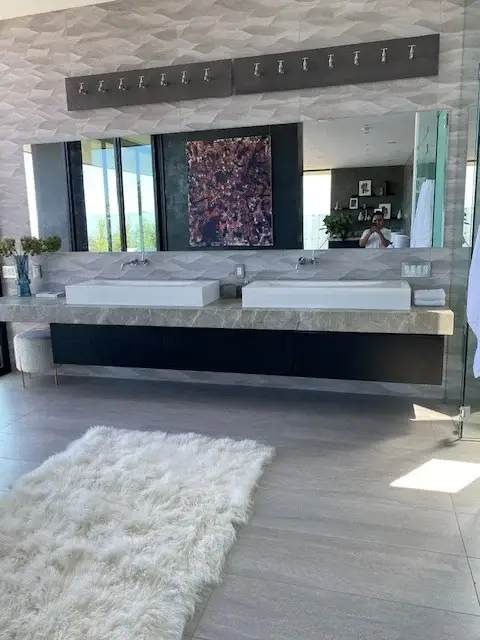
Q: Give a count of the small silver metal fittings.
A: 14